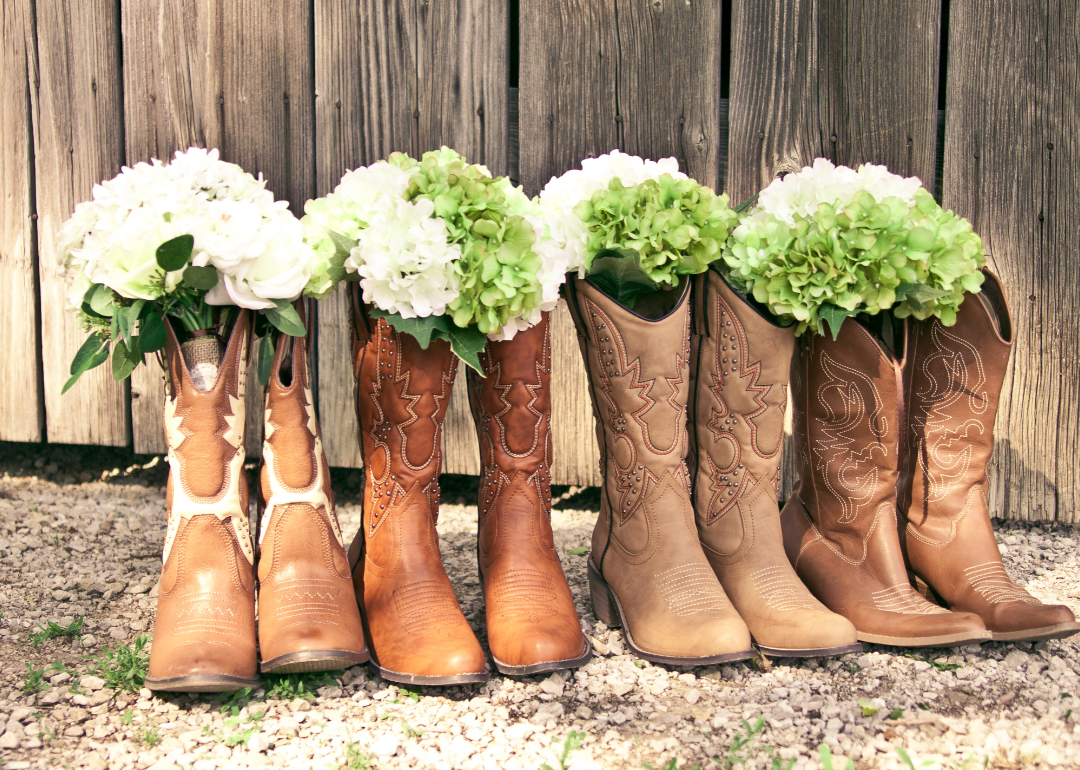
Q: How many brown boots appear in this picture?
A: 8